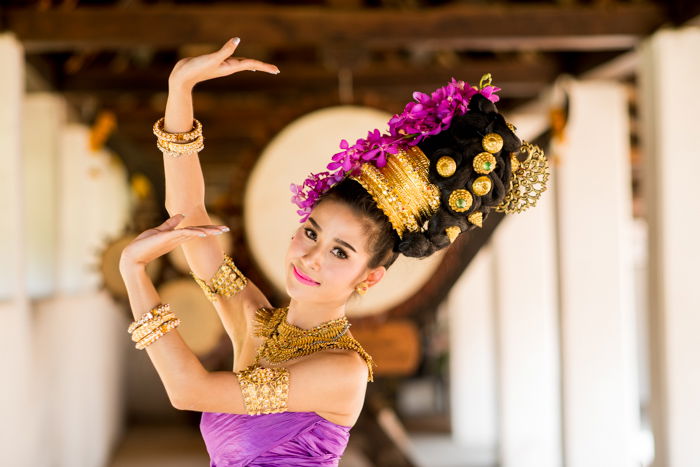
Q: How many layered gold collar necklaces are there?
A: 1